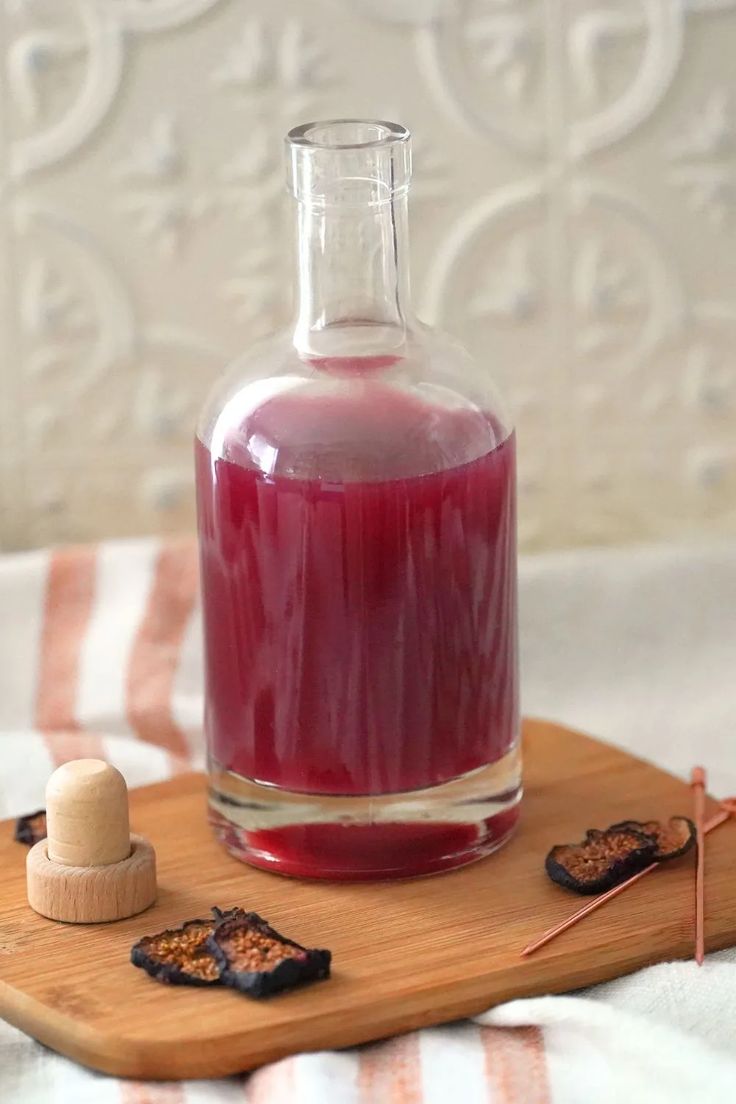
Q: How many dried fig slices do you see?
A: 5